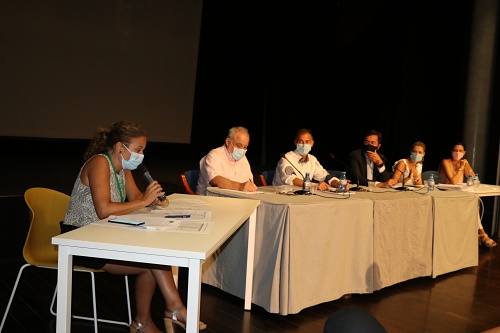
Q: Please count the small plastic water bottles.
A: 5